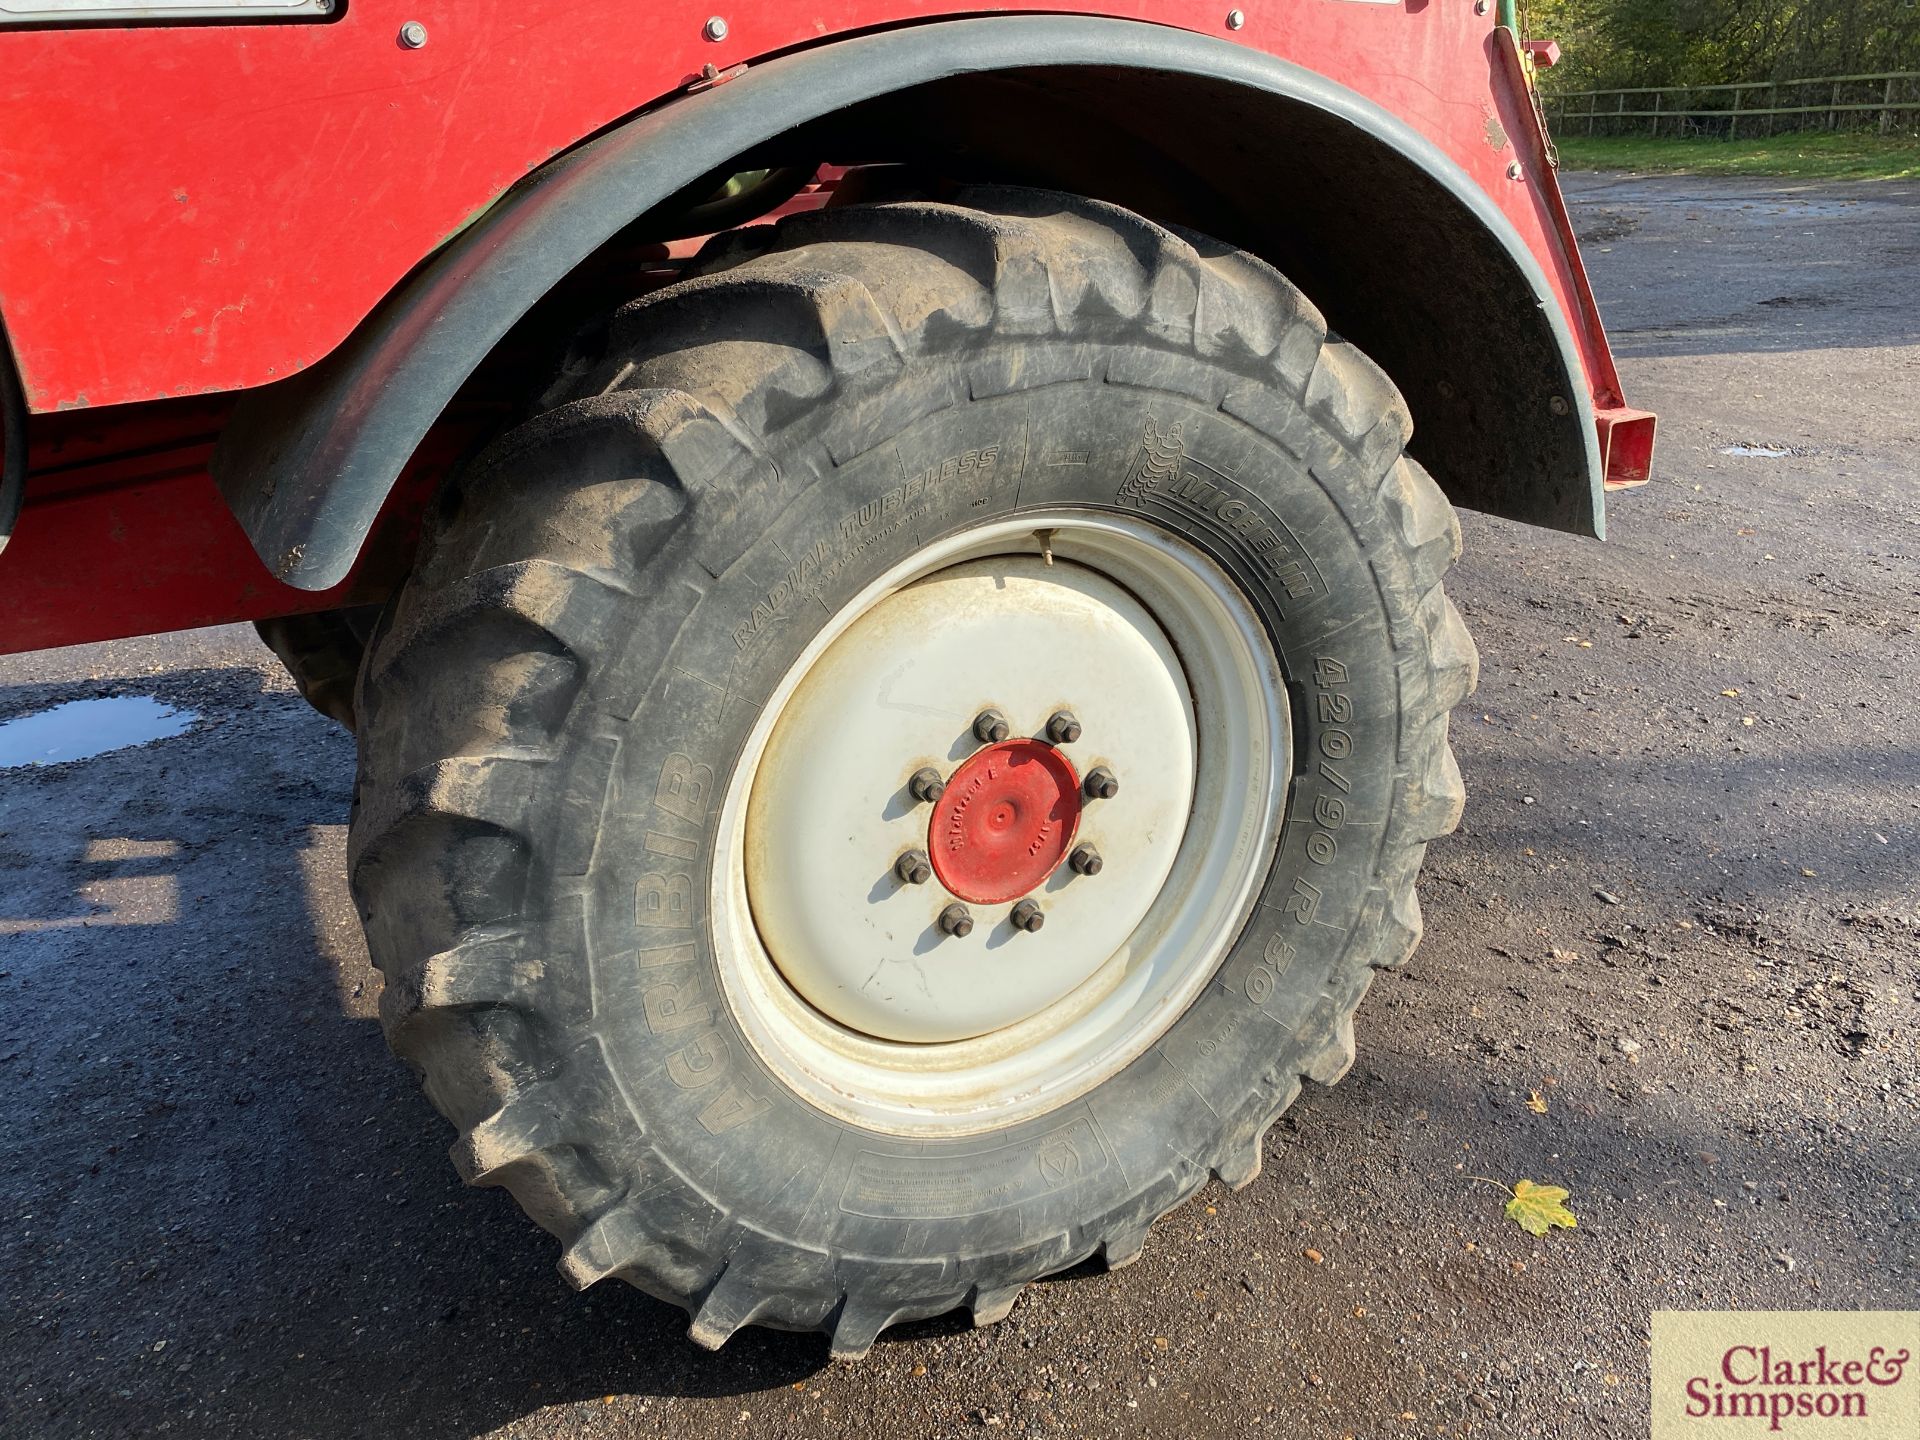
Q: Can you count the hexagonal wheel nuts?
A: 8